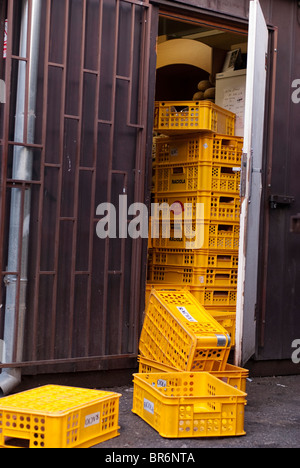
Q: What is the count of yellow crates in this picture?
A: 13